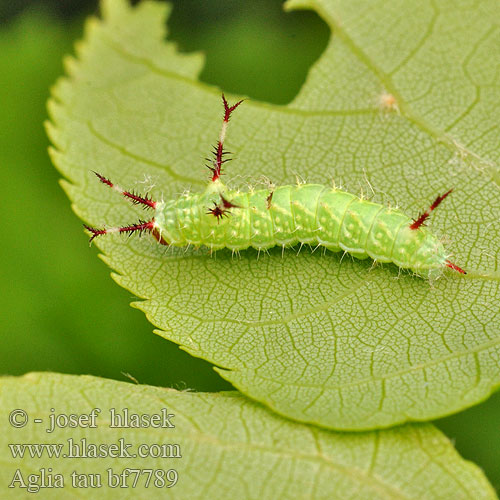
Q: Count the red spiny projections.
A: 6